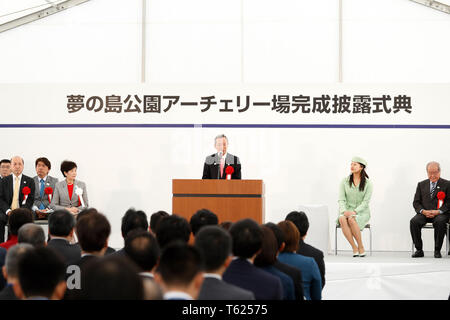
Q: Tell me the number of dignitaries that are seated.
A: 6